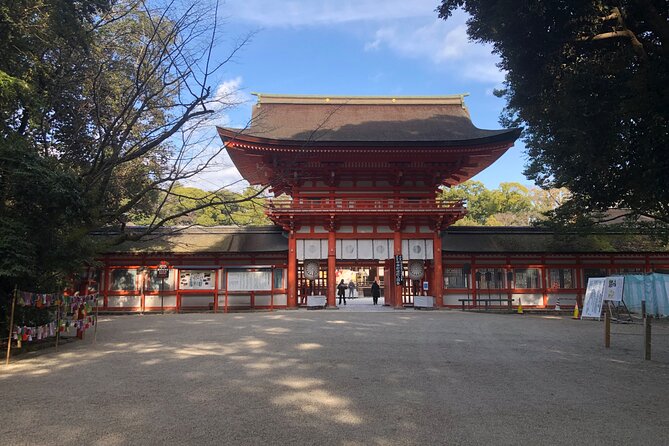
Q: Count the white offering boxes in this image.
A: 2